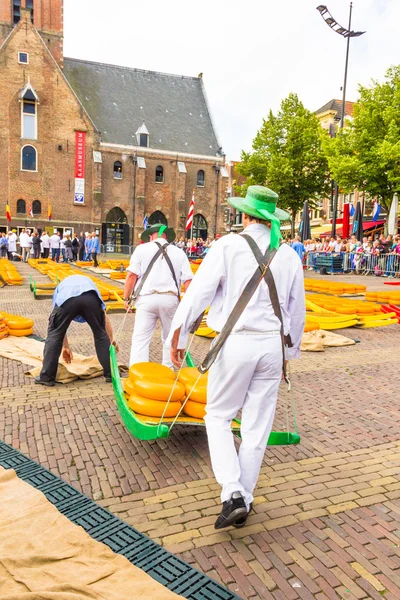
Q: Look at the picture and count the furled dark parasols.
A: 2